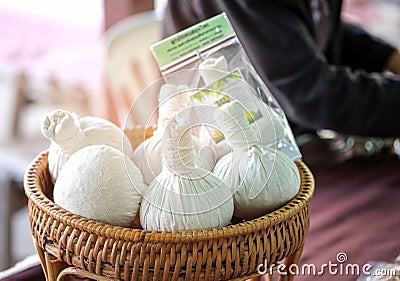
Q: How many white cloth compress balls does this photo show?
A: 6